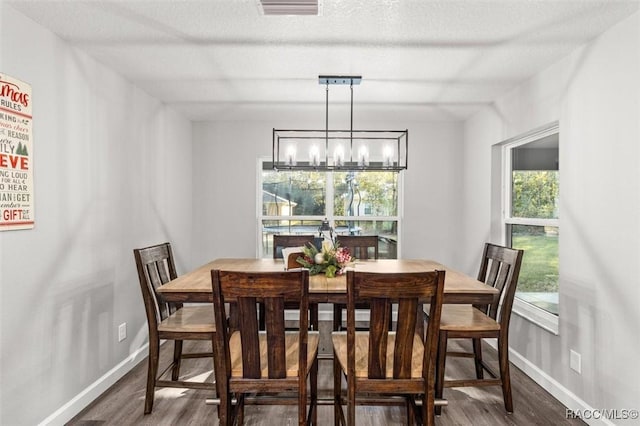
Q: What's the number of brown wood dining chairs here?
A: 6